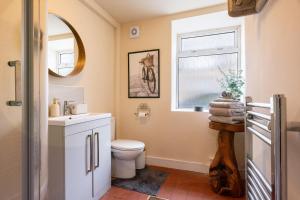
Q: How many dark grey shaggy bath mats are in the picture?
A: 1